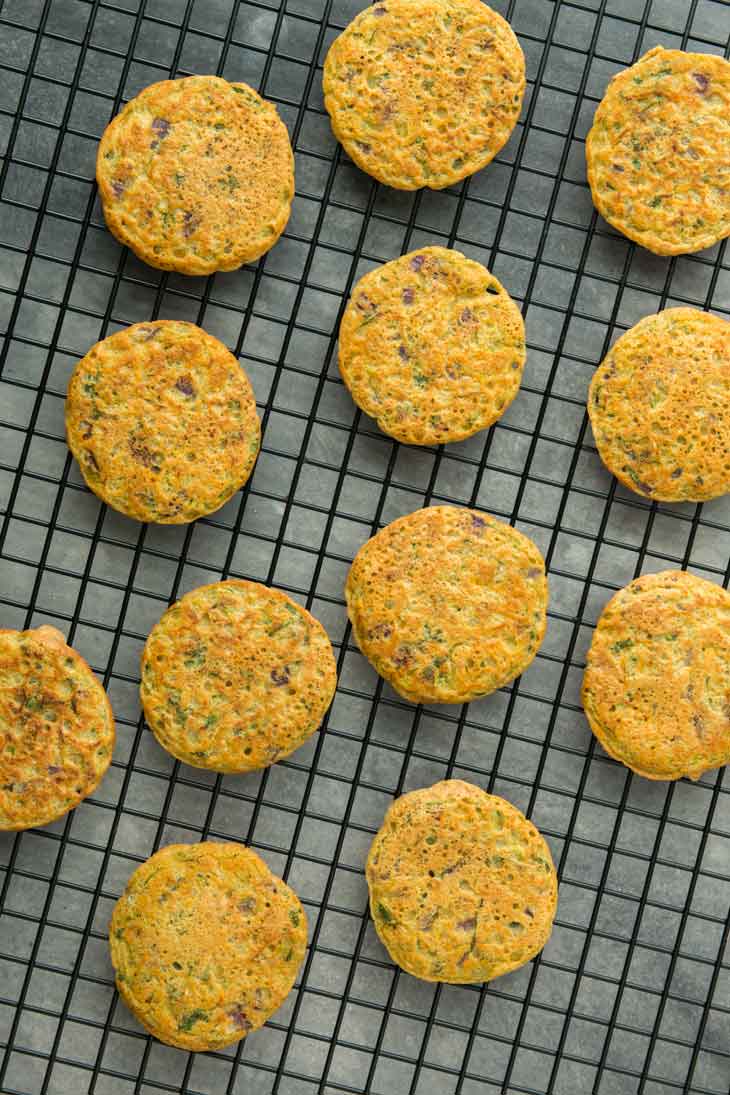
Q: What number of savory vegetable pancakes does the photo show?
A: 12